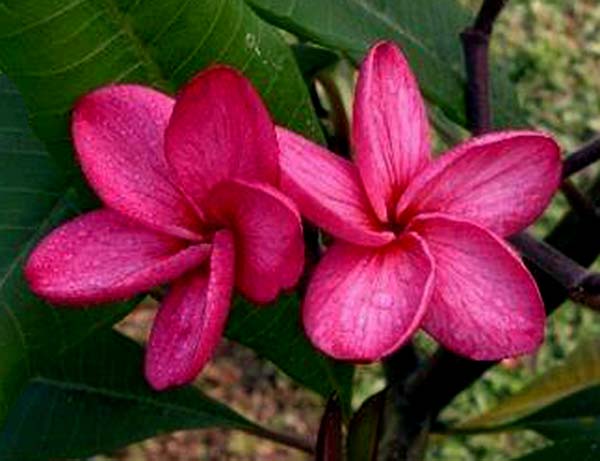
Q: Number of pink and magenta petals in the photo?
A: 10